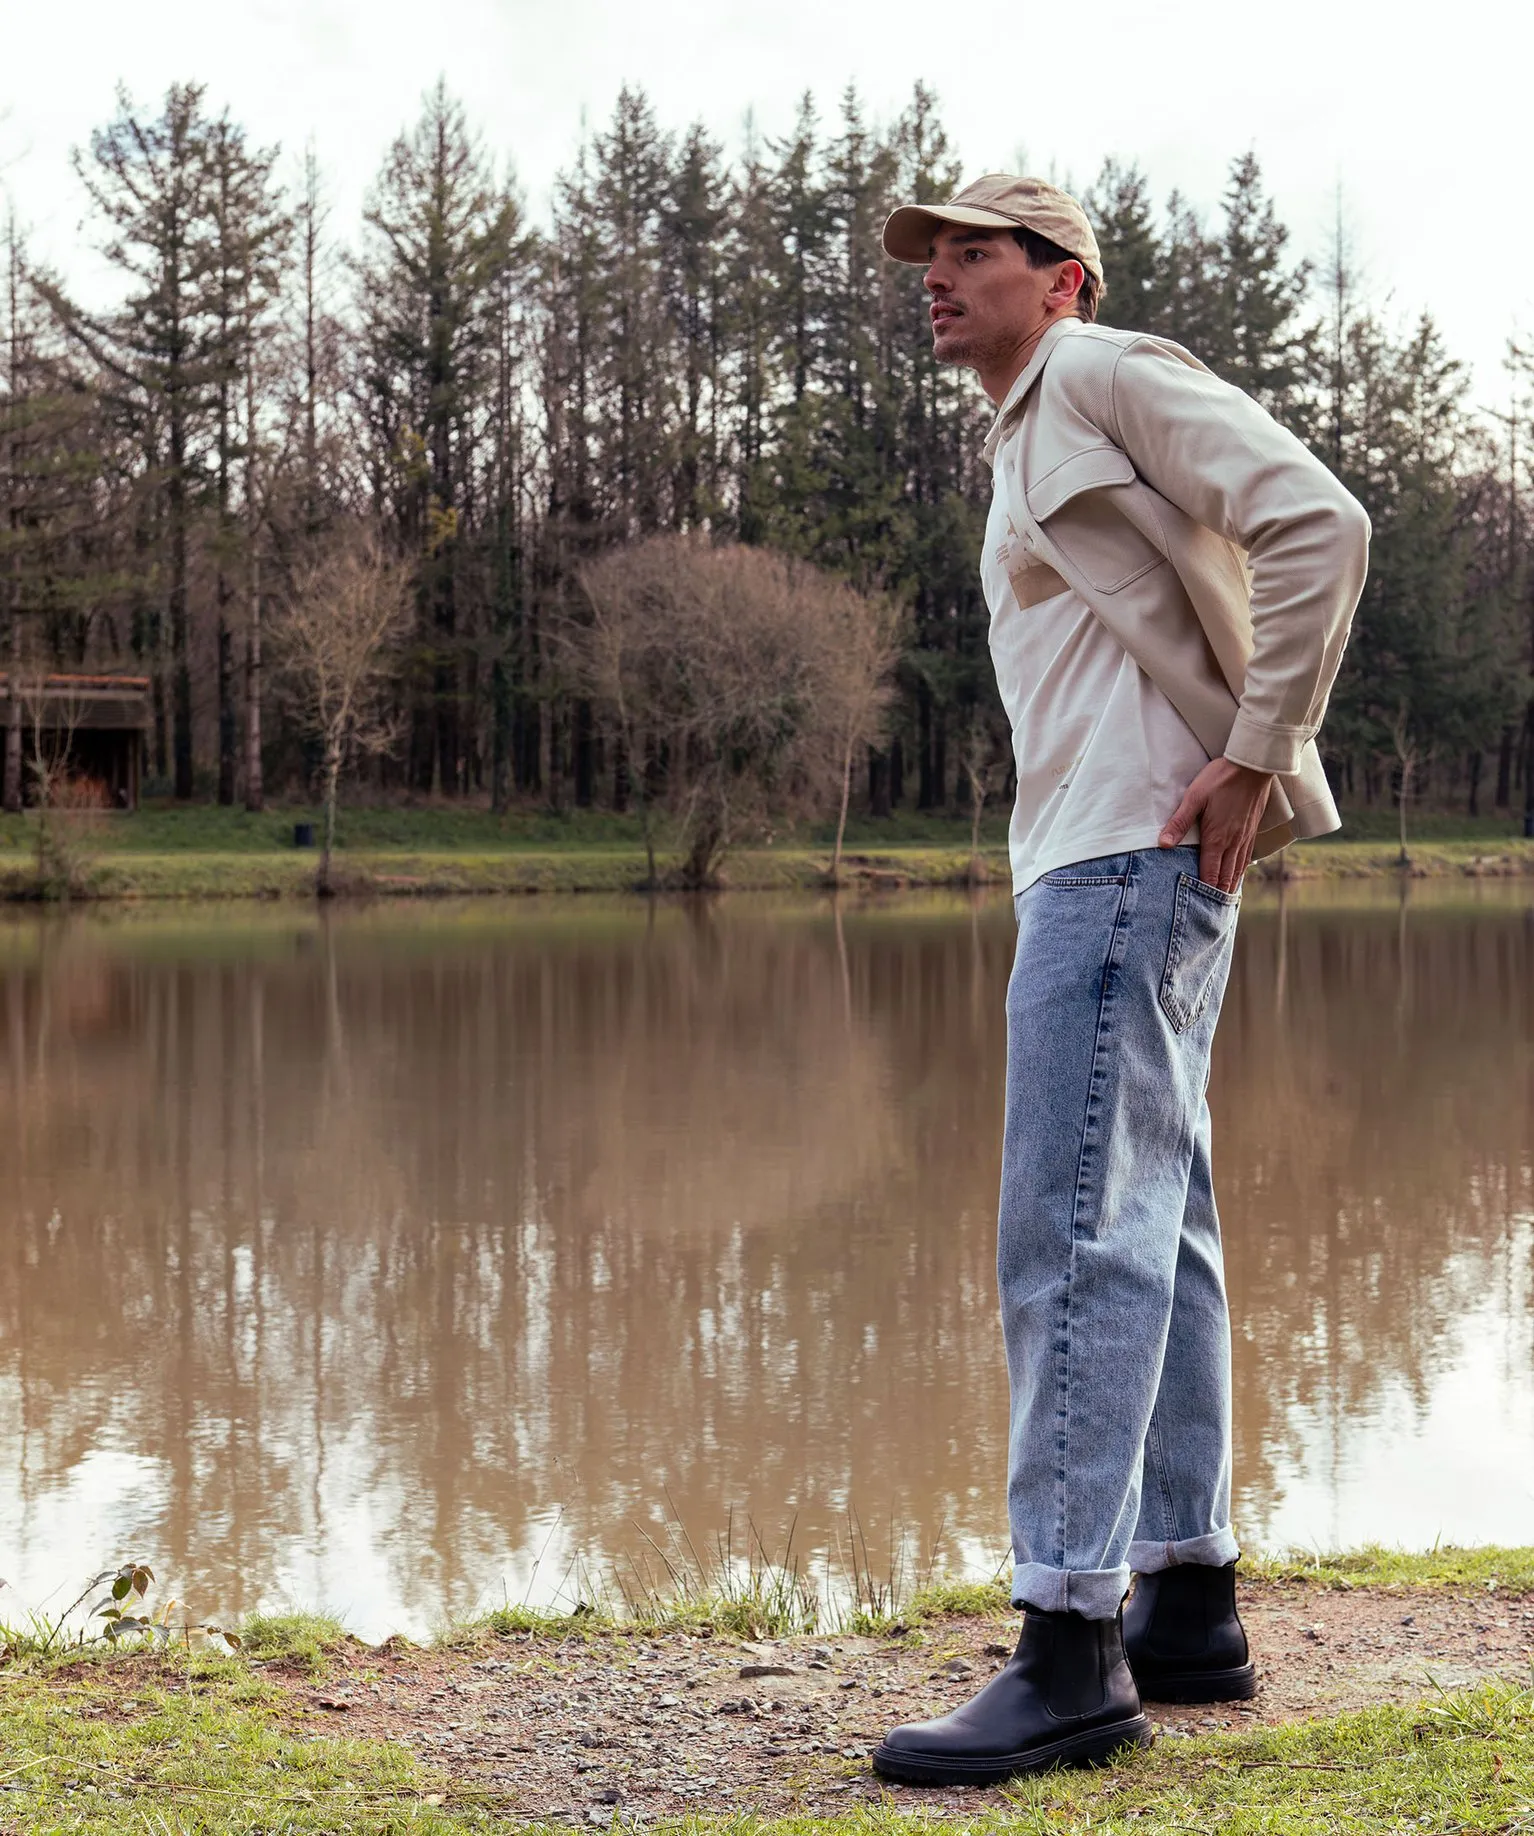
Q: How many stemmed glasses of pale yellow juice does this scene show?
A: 0